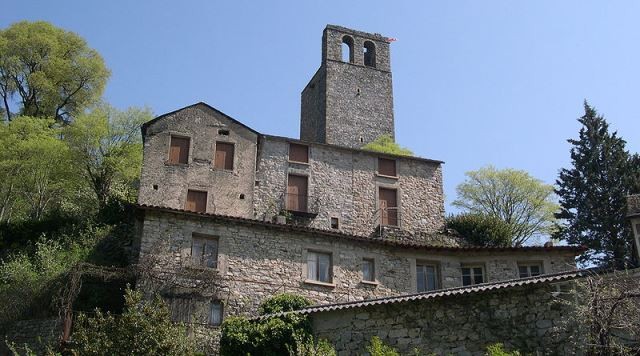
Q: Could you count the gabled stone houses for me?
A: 1